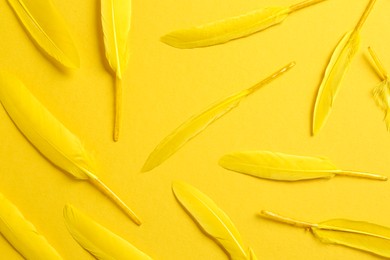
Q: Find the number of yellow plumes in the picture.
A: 12